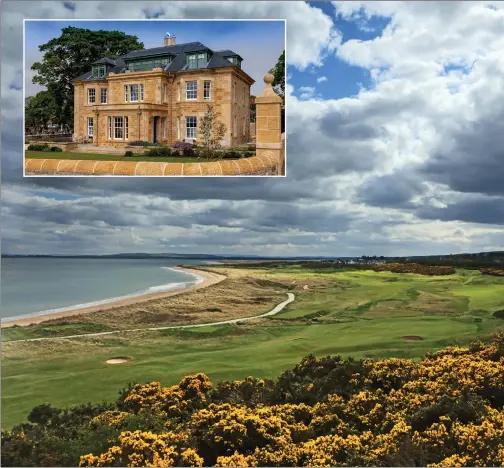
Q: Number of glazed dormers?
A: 4